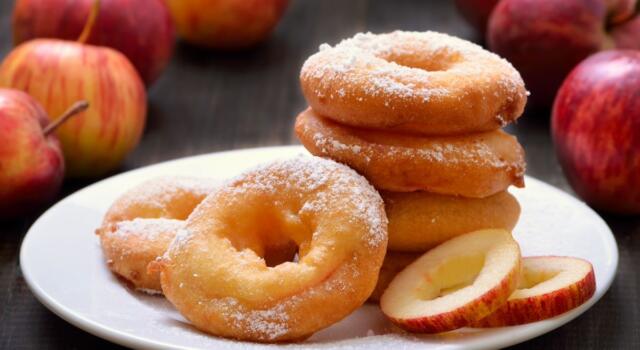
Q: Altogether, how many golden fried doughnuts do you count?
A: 6